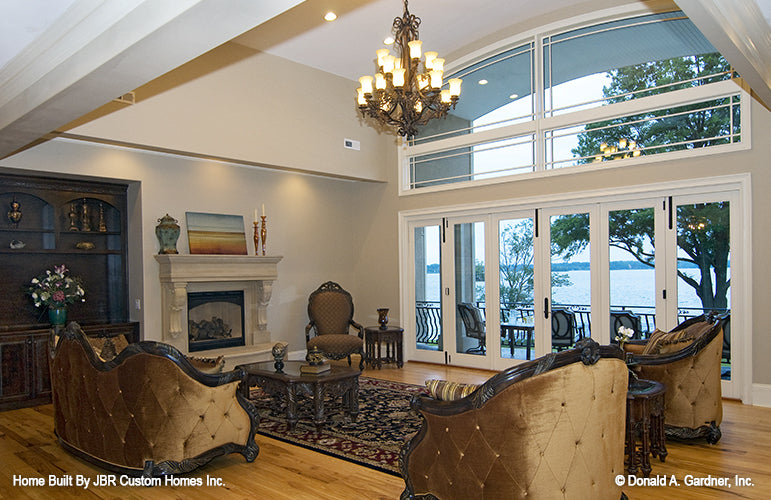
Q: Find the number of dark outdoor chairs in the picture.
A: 4